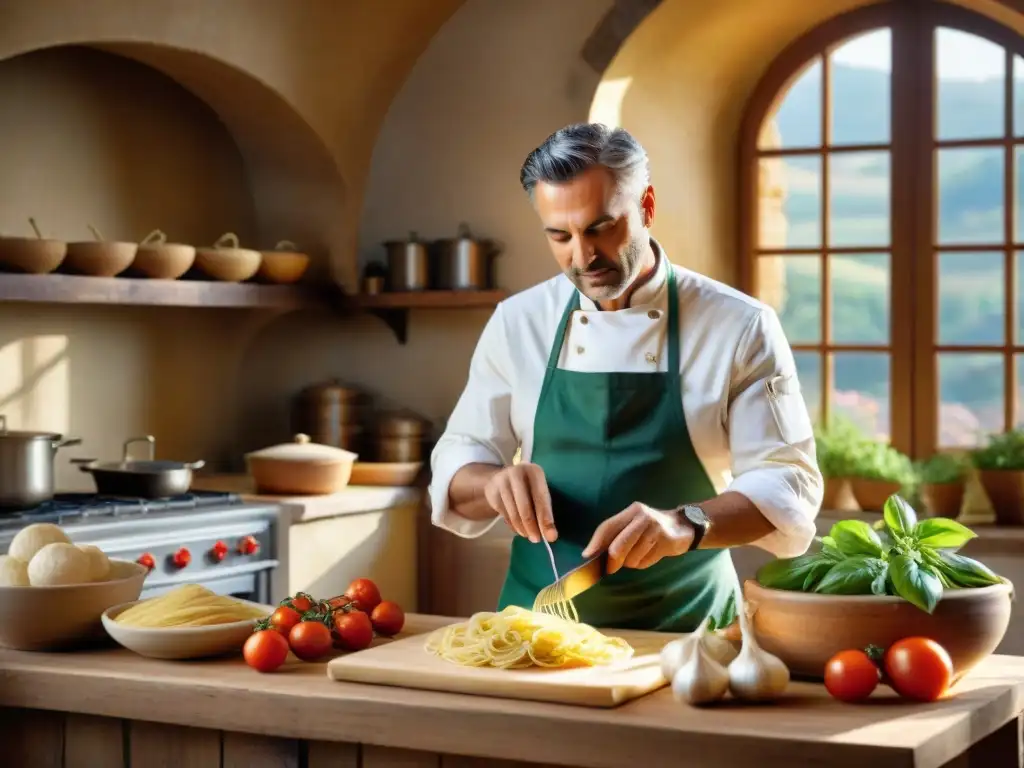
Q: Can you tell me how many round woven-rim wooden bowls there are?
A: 5